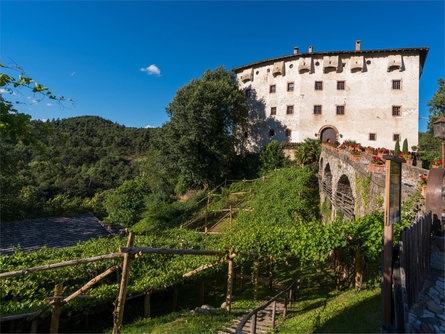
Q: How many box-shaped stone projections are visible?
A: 6